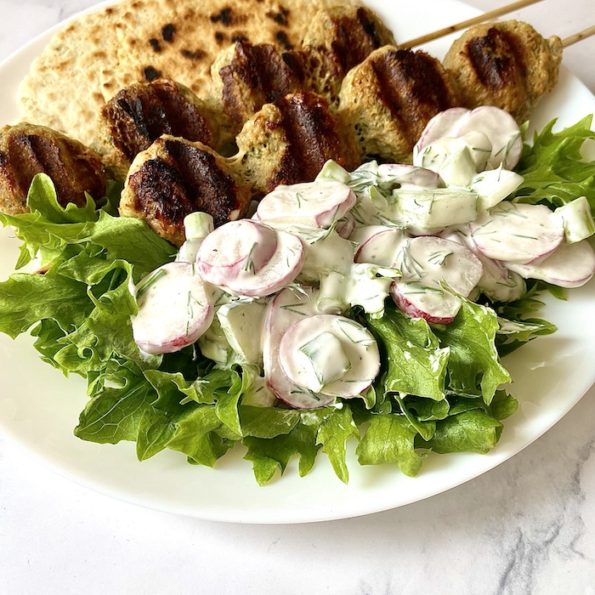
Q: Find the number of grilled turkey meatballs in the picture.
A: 8